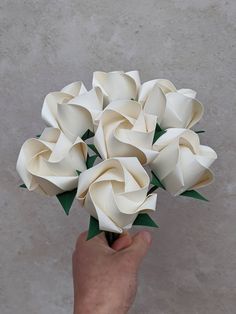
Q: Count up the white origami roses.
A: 7